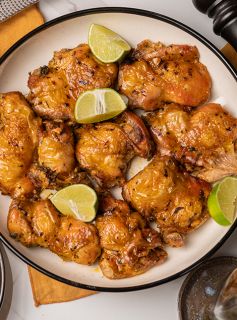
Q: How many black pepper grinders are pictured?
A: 1